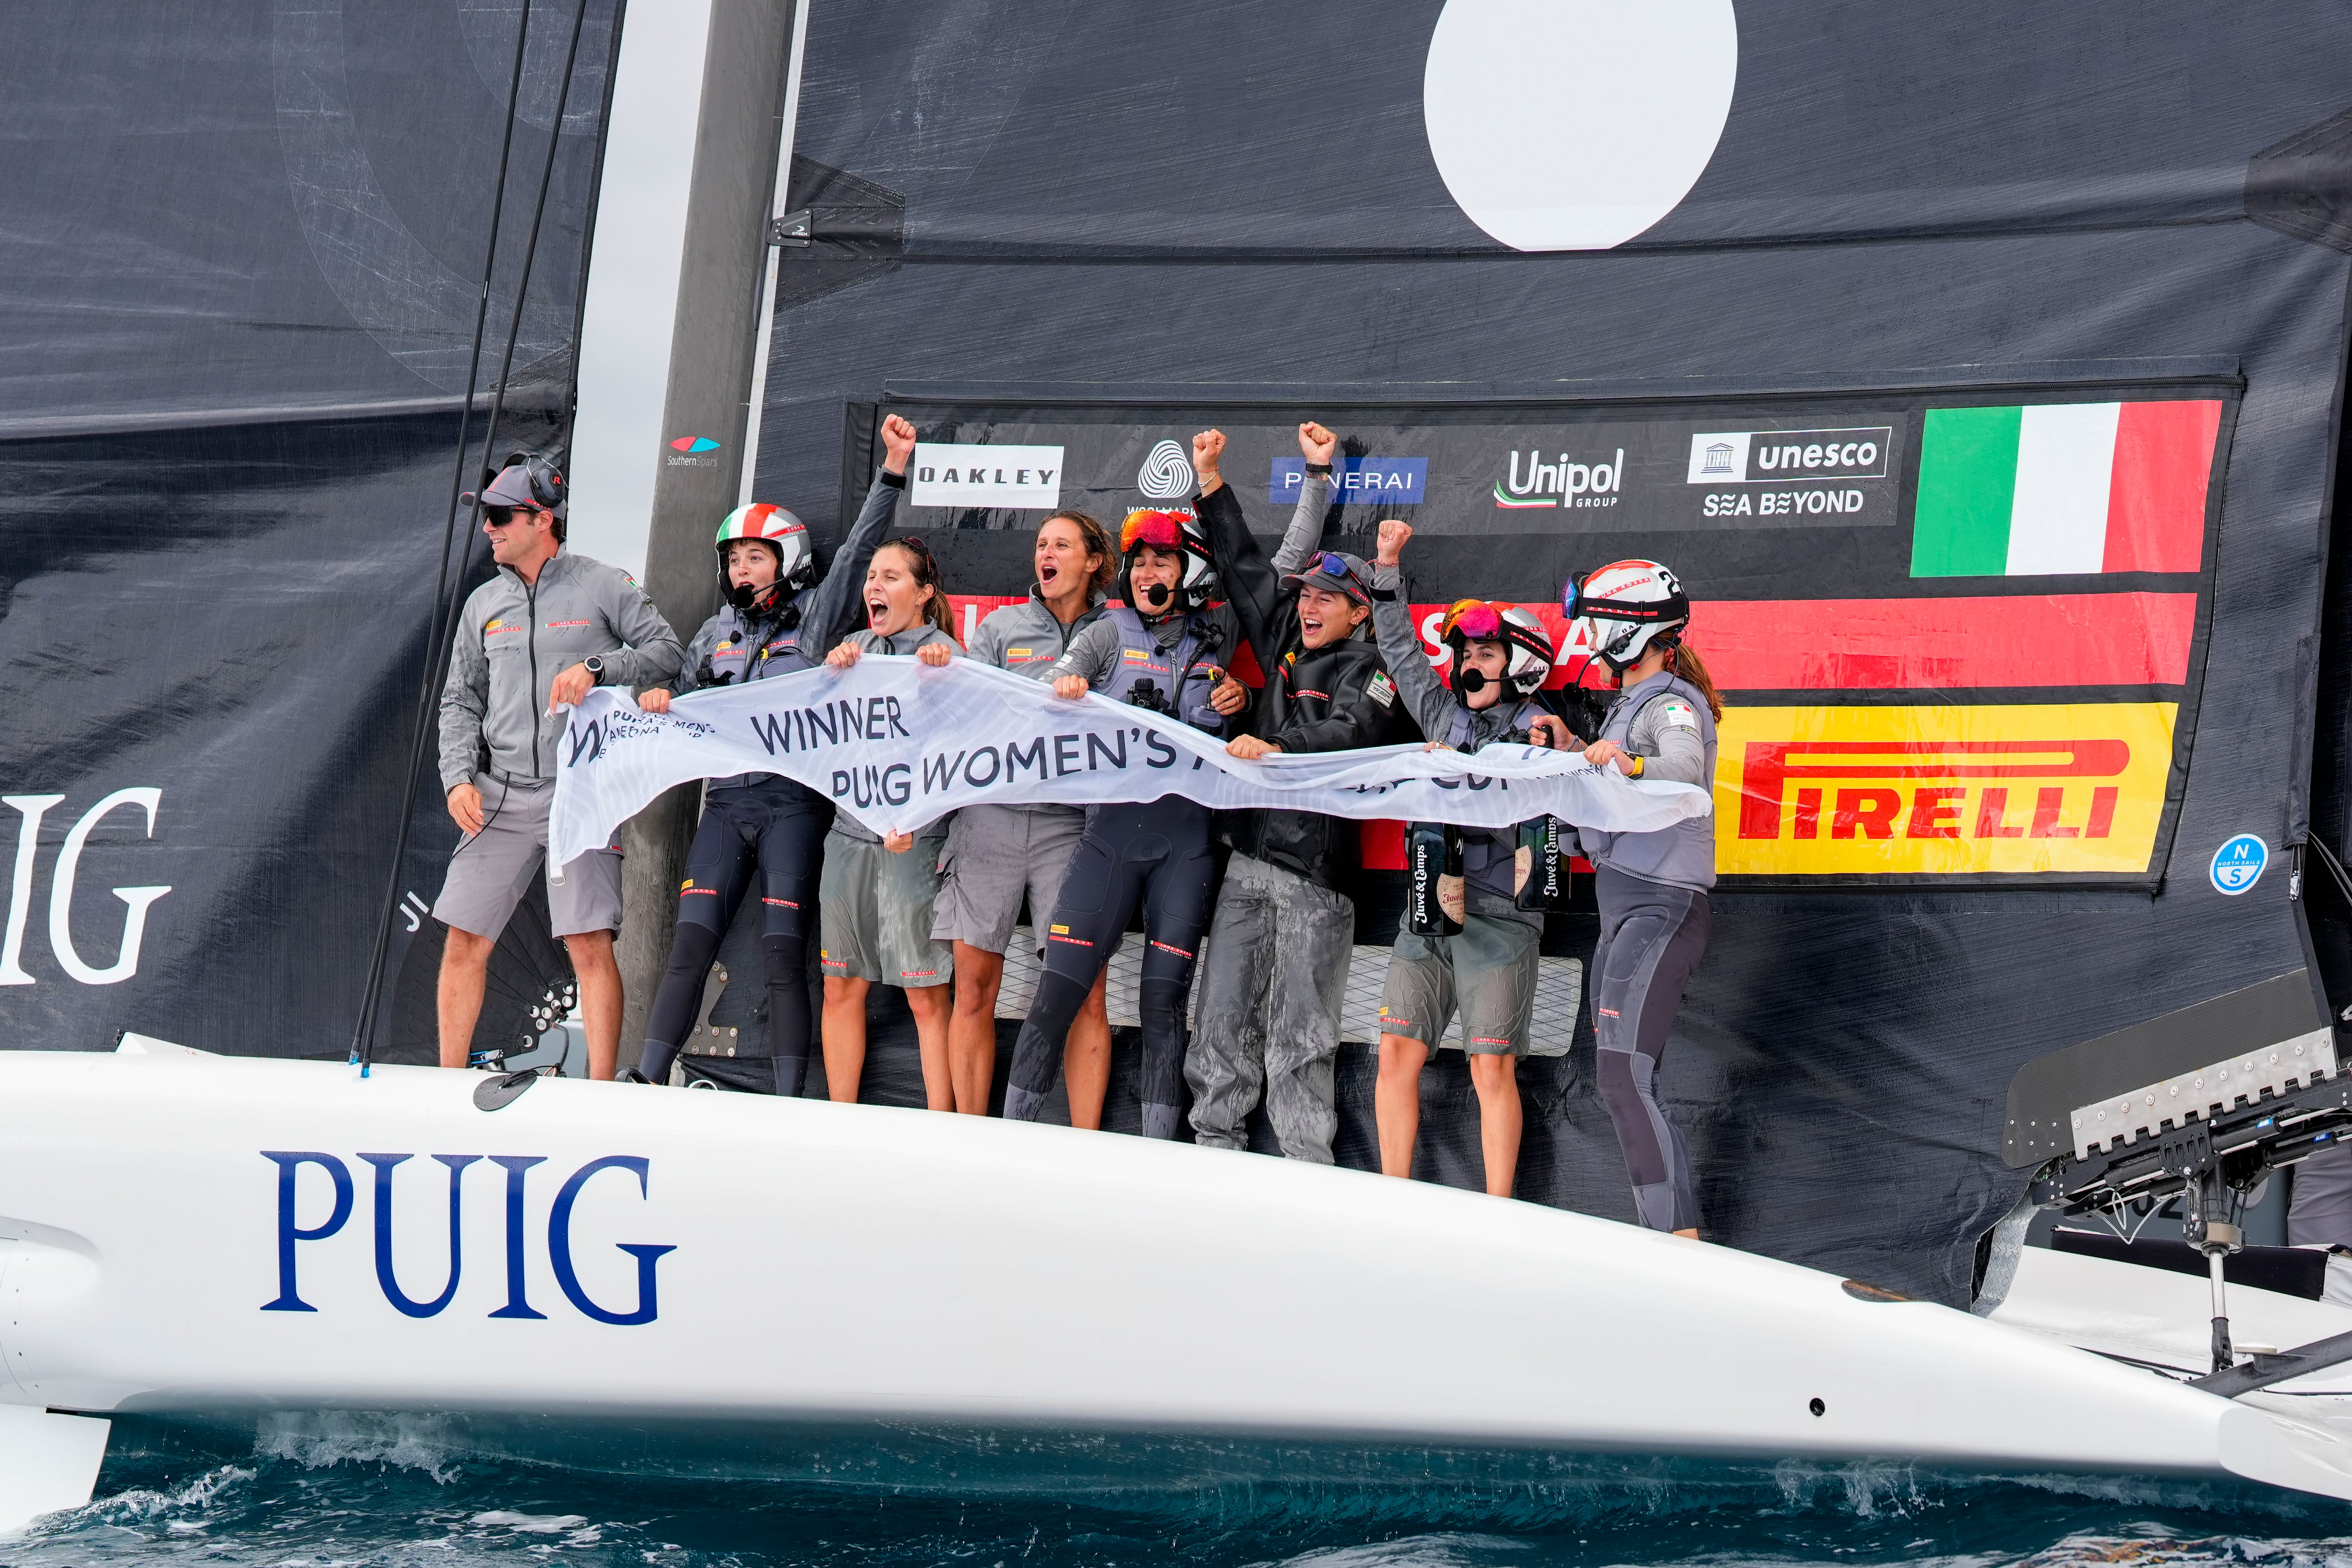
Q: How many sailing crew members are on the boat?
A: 8